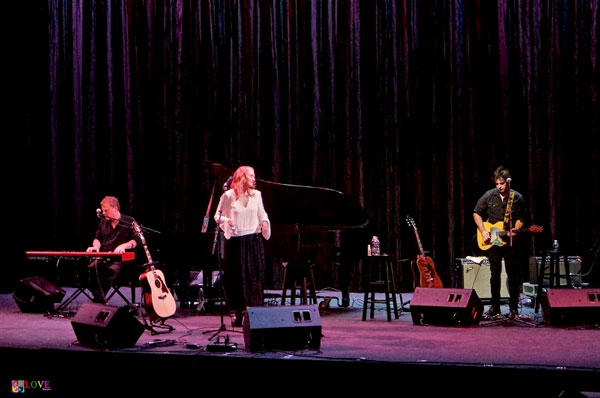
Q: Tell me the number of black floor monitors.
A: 5